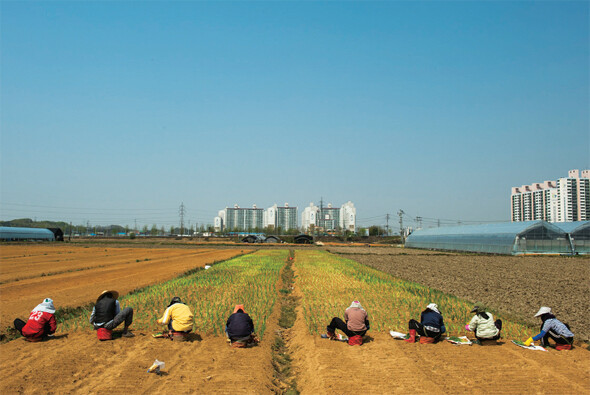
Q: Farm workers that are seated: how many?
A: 8